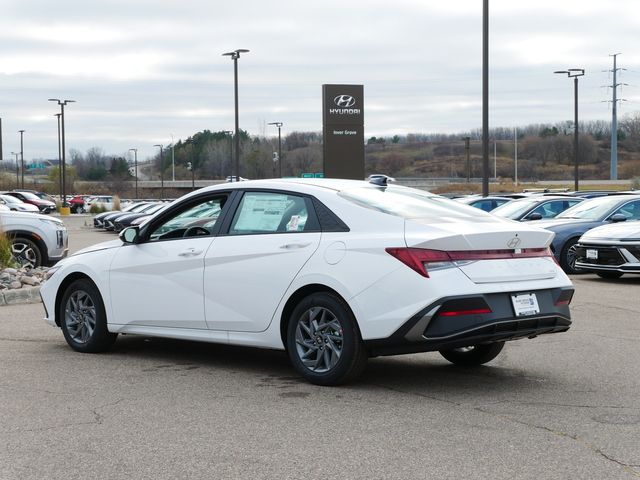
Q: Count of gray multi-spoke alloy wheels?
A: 2